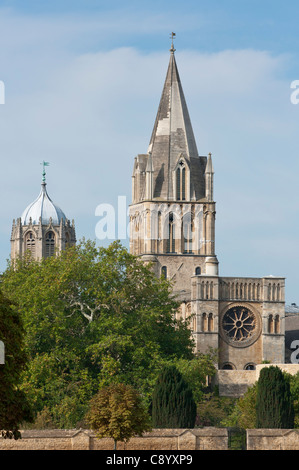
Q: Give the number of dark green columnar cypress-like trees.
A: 2